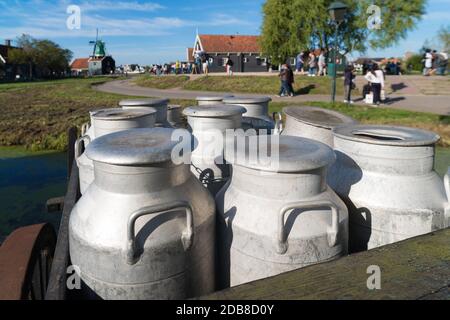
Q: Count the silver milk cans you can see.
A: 10